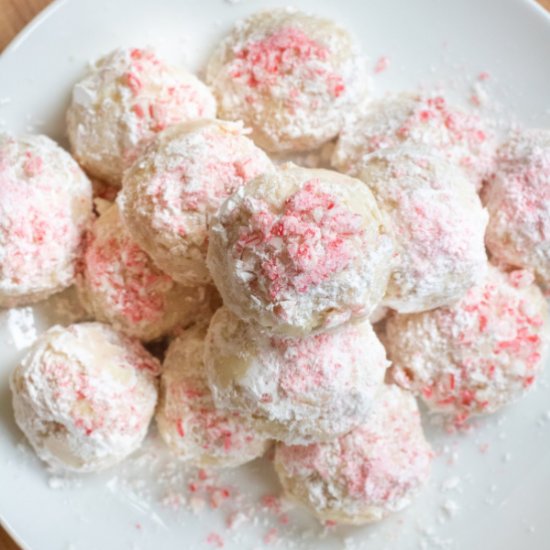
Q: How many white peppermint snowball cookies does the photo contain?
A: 14